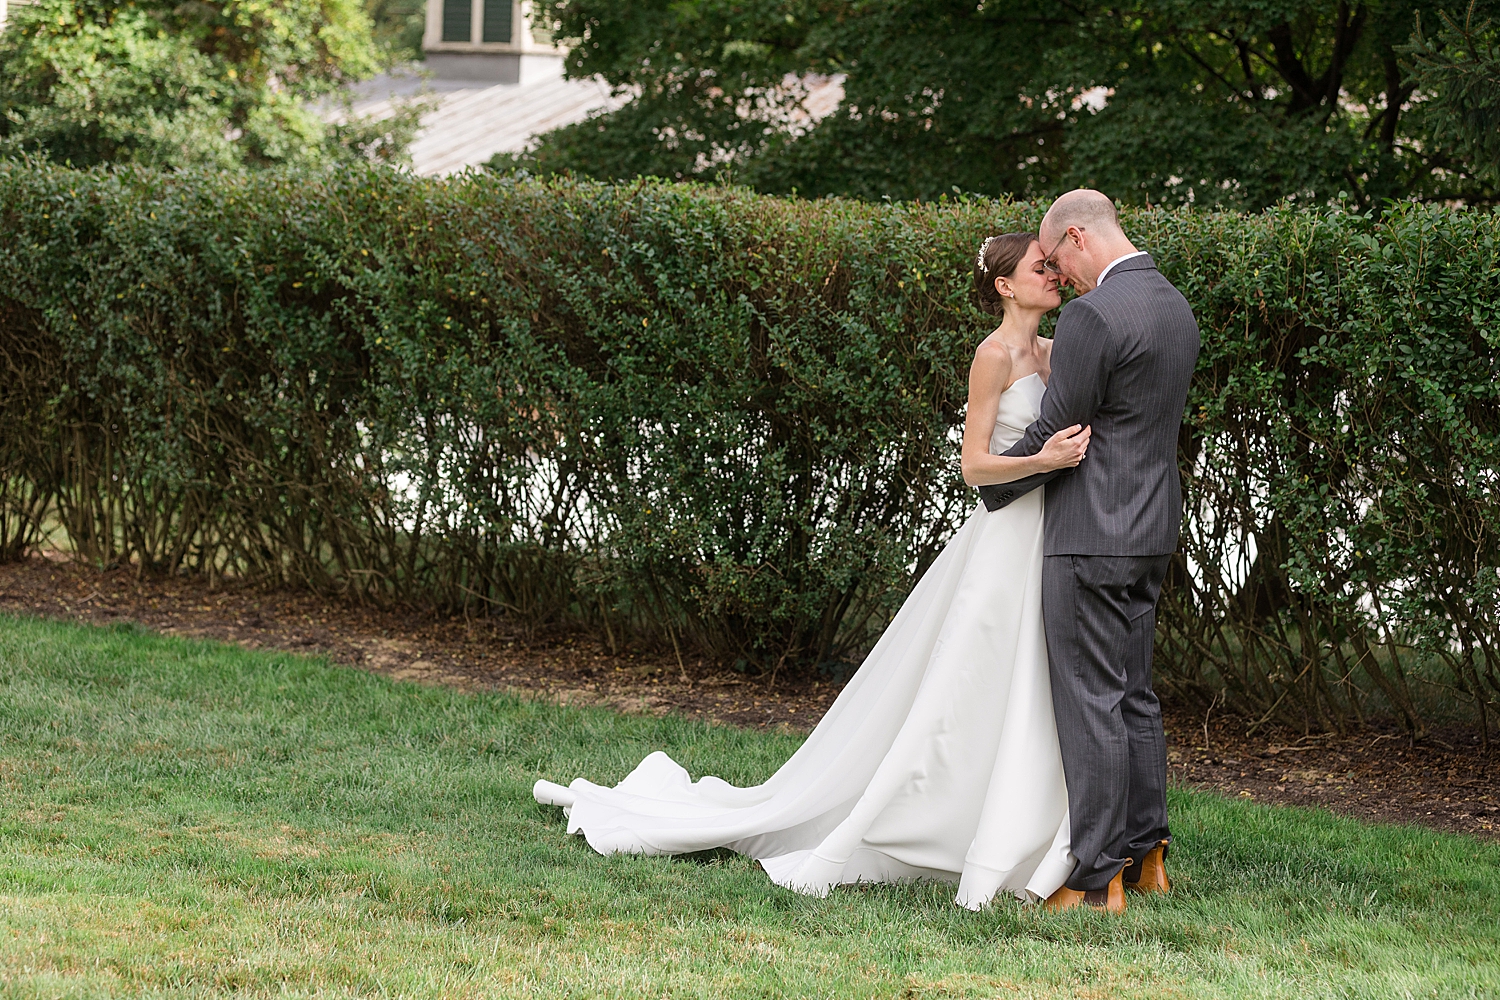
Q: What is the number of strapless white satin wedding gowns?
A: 1